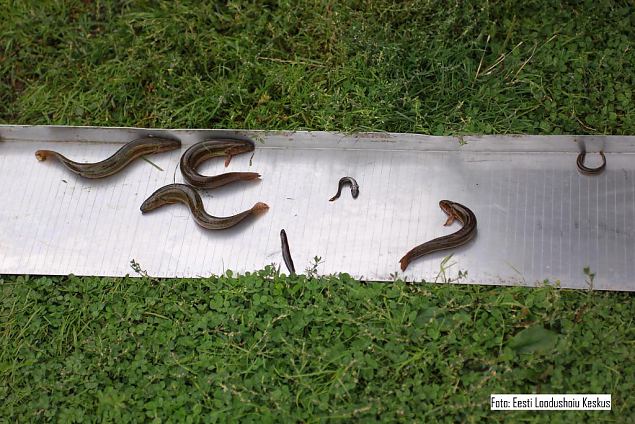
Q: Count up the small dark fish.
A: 3